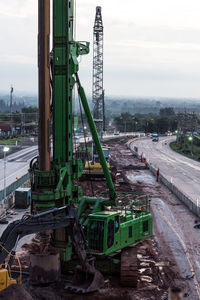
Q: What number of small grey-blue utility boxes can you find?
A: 1